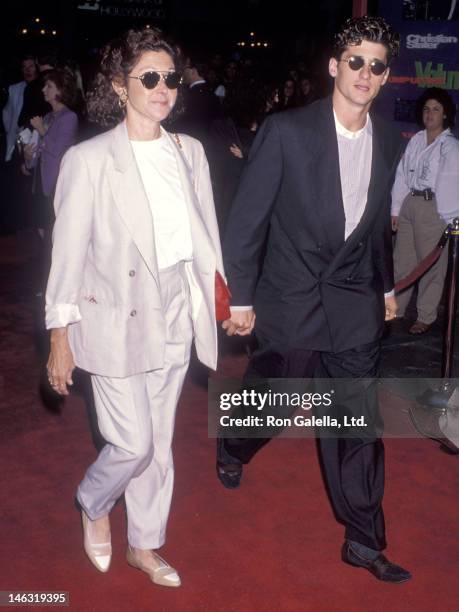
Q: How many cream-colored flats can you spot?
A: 2